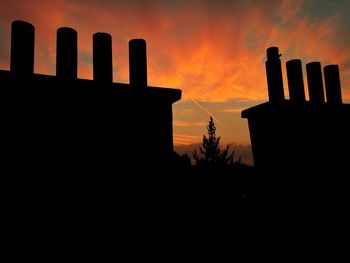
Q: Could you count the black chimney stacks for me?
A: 8